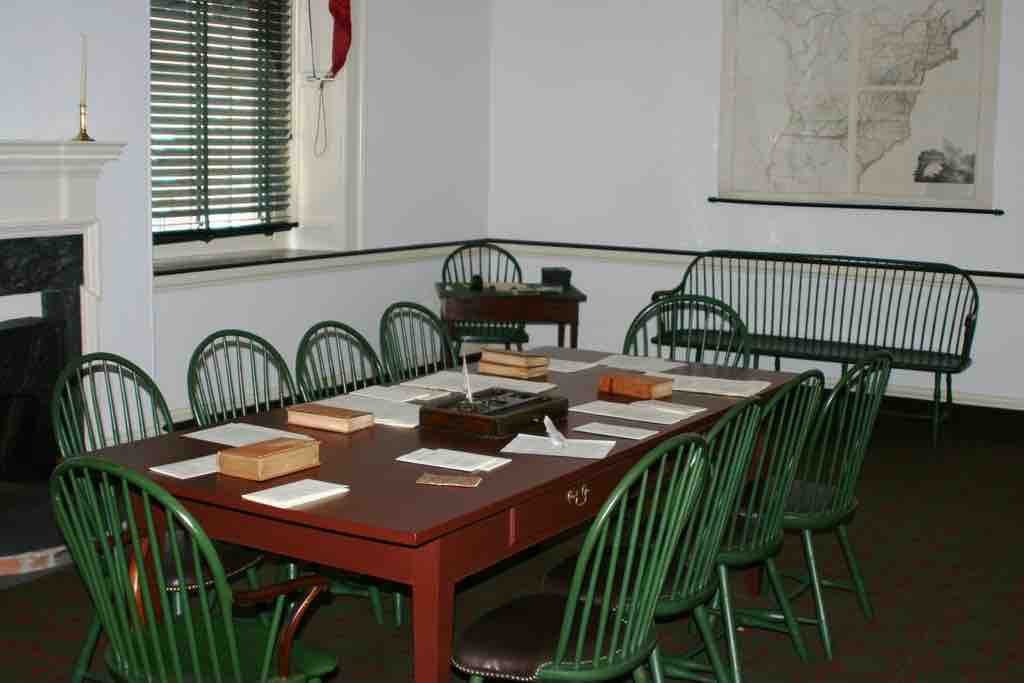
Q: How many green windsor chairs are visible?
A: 11